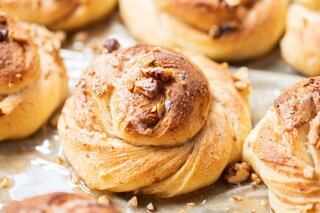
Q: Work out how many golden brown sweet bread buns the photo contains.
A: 7